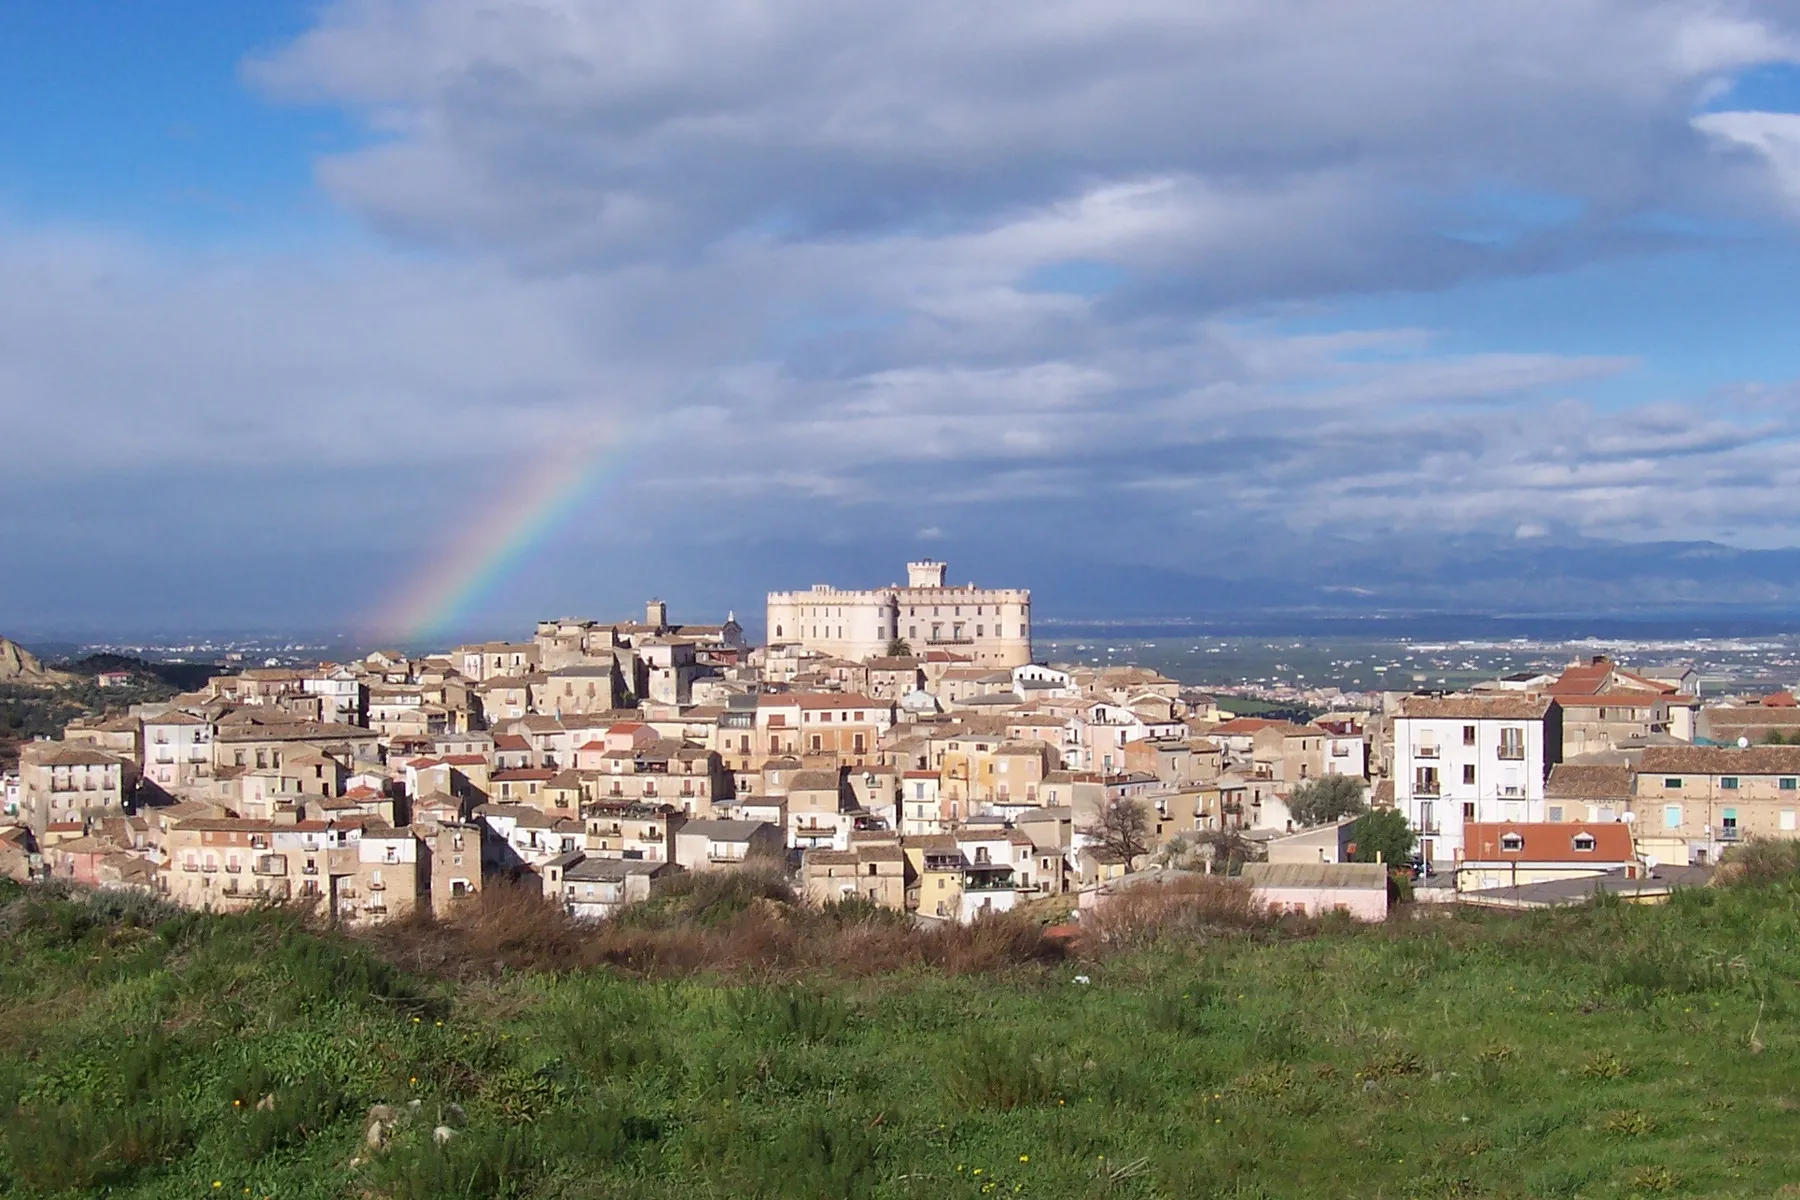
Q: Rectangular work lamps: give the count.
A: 0